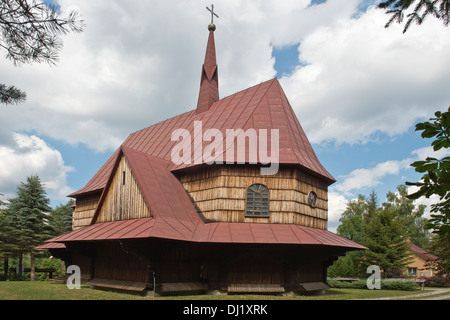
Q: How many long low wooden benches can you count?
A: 4